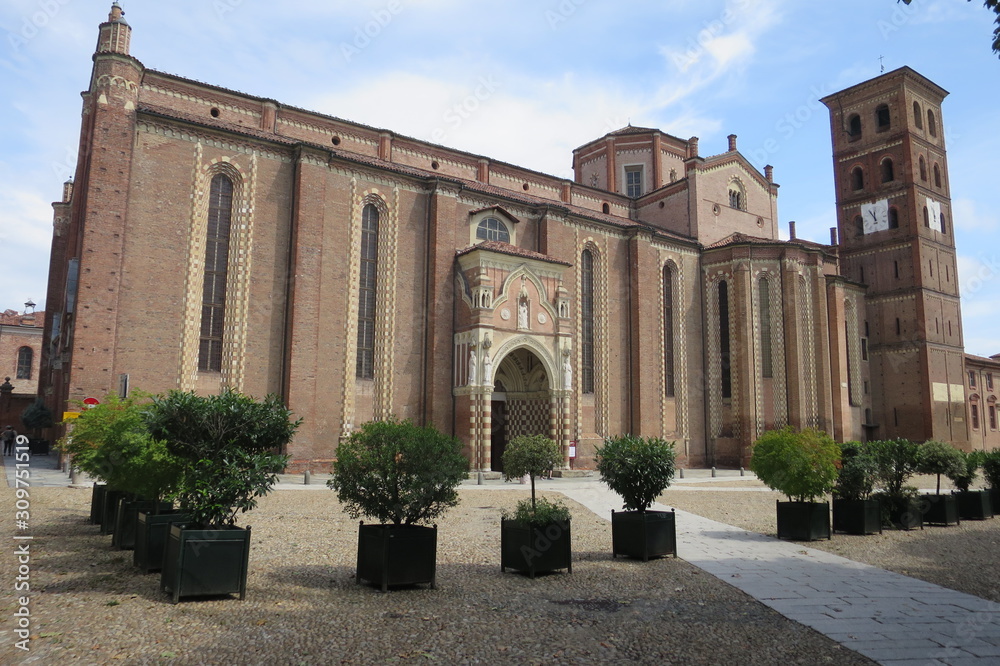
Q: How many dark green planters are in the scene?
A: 14